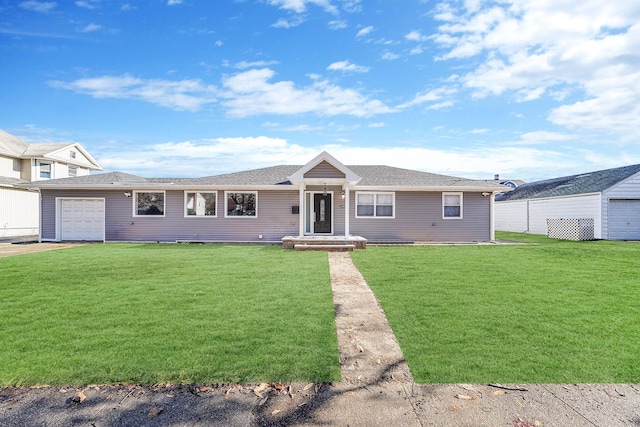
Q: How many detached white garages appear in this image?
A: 1